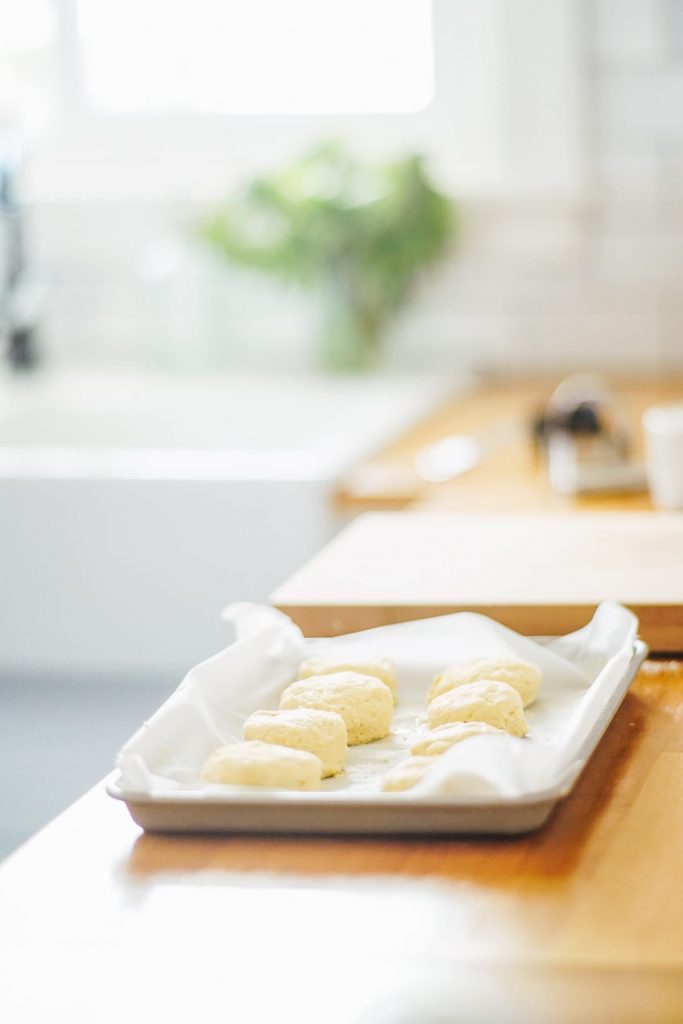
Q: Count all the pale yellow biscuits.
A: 8